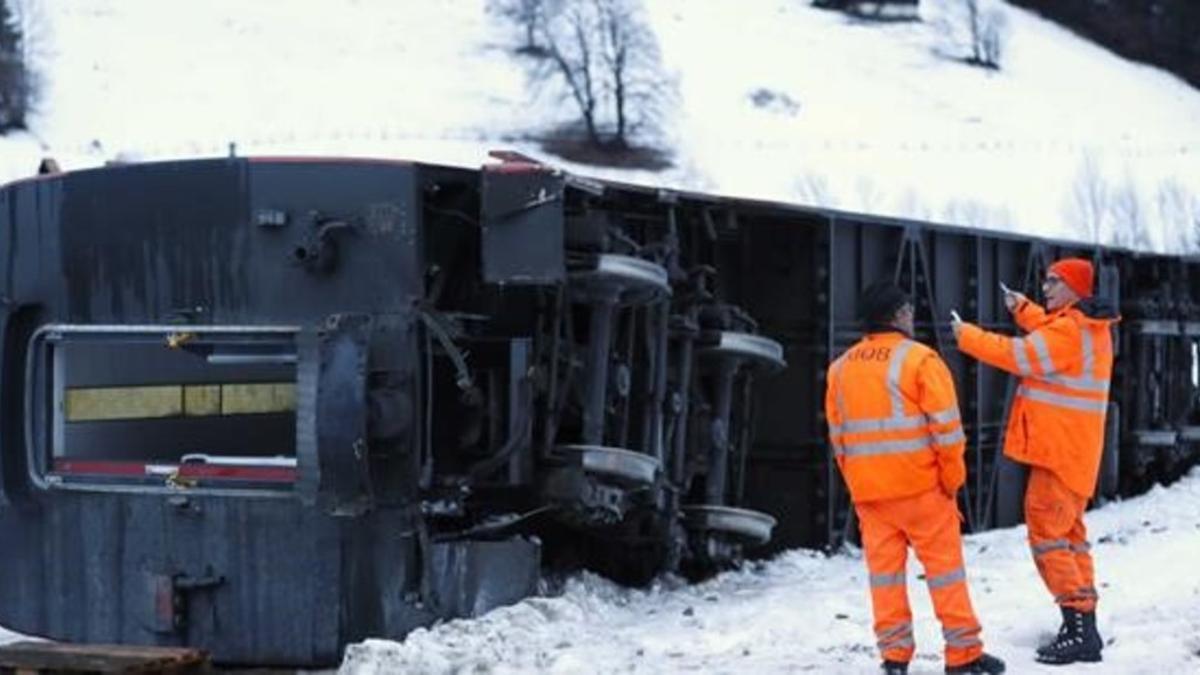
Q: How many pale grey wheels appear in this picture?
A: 4